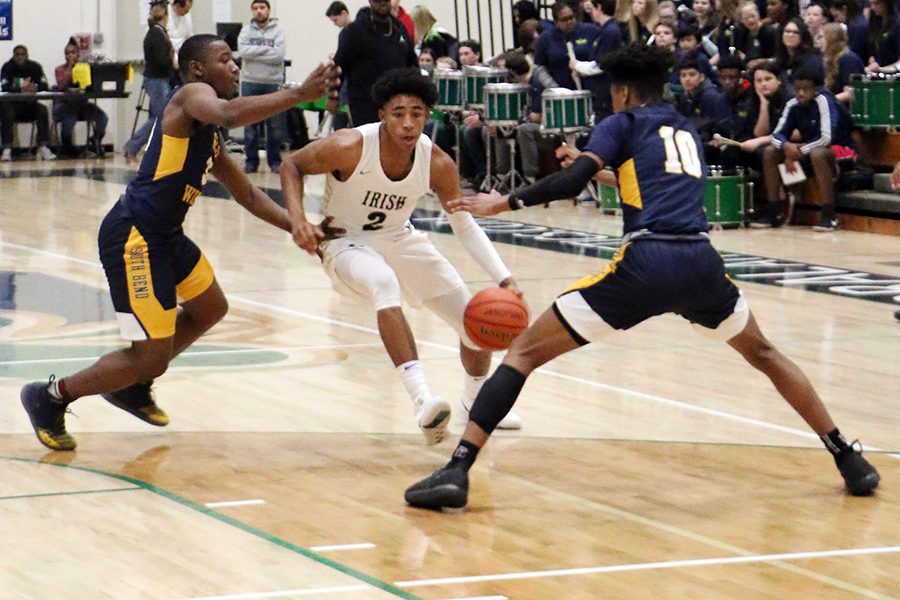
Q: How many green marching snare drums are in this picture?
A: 4